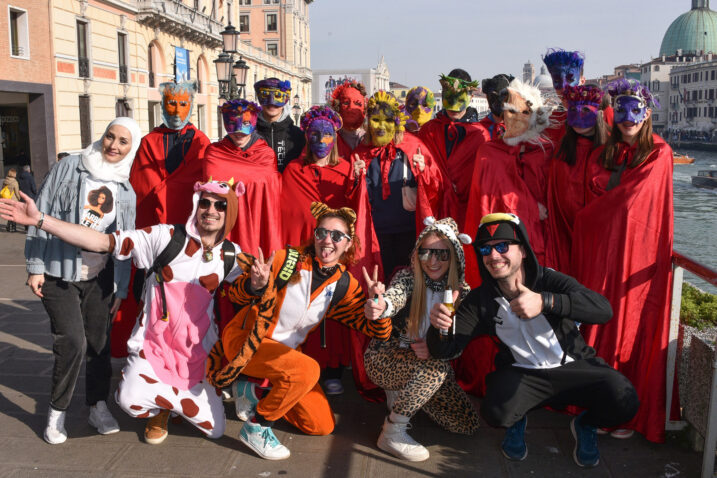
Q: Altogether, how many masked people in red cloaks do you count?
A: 12